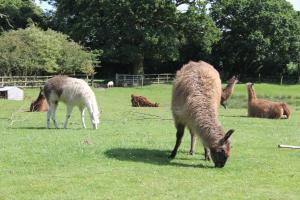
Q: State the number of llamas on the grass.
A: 6